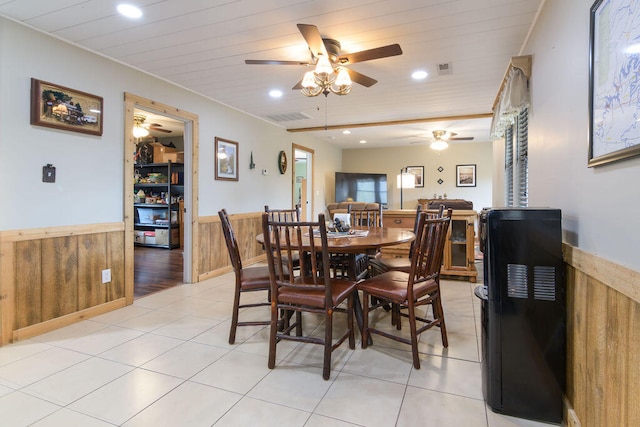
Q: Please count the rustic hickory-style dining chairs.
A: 6